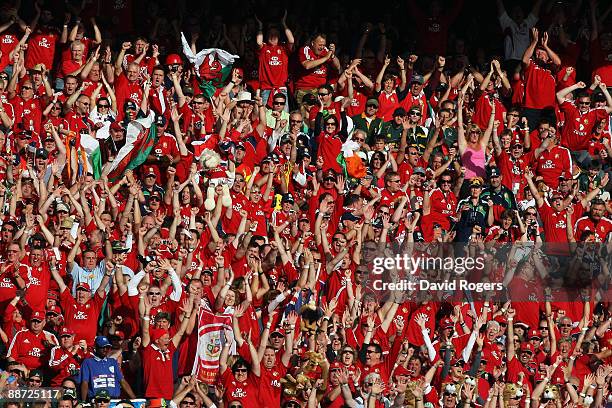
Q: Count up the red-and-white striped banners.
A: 1